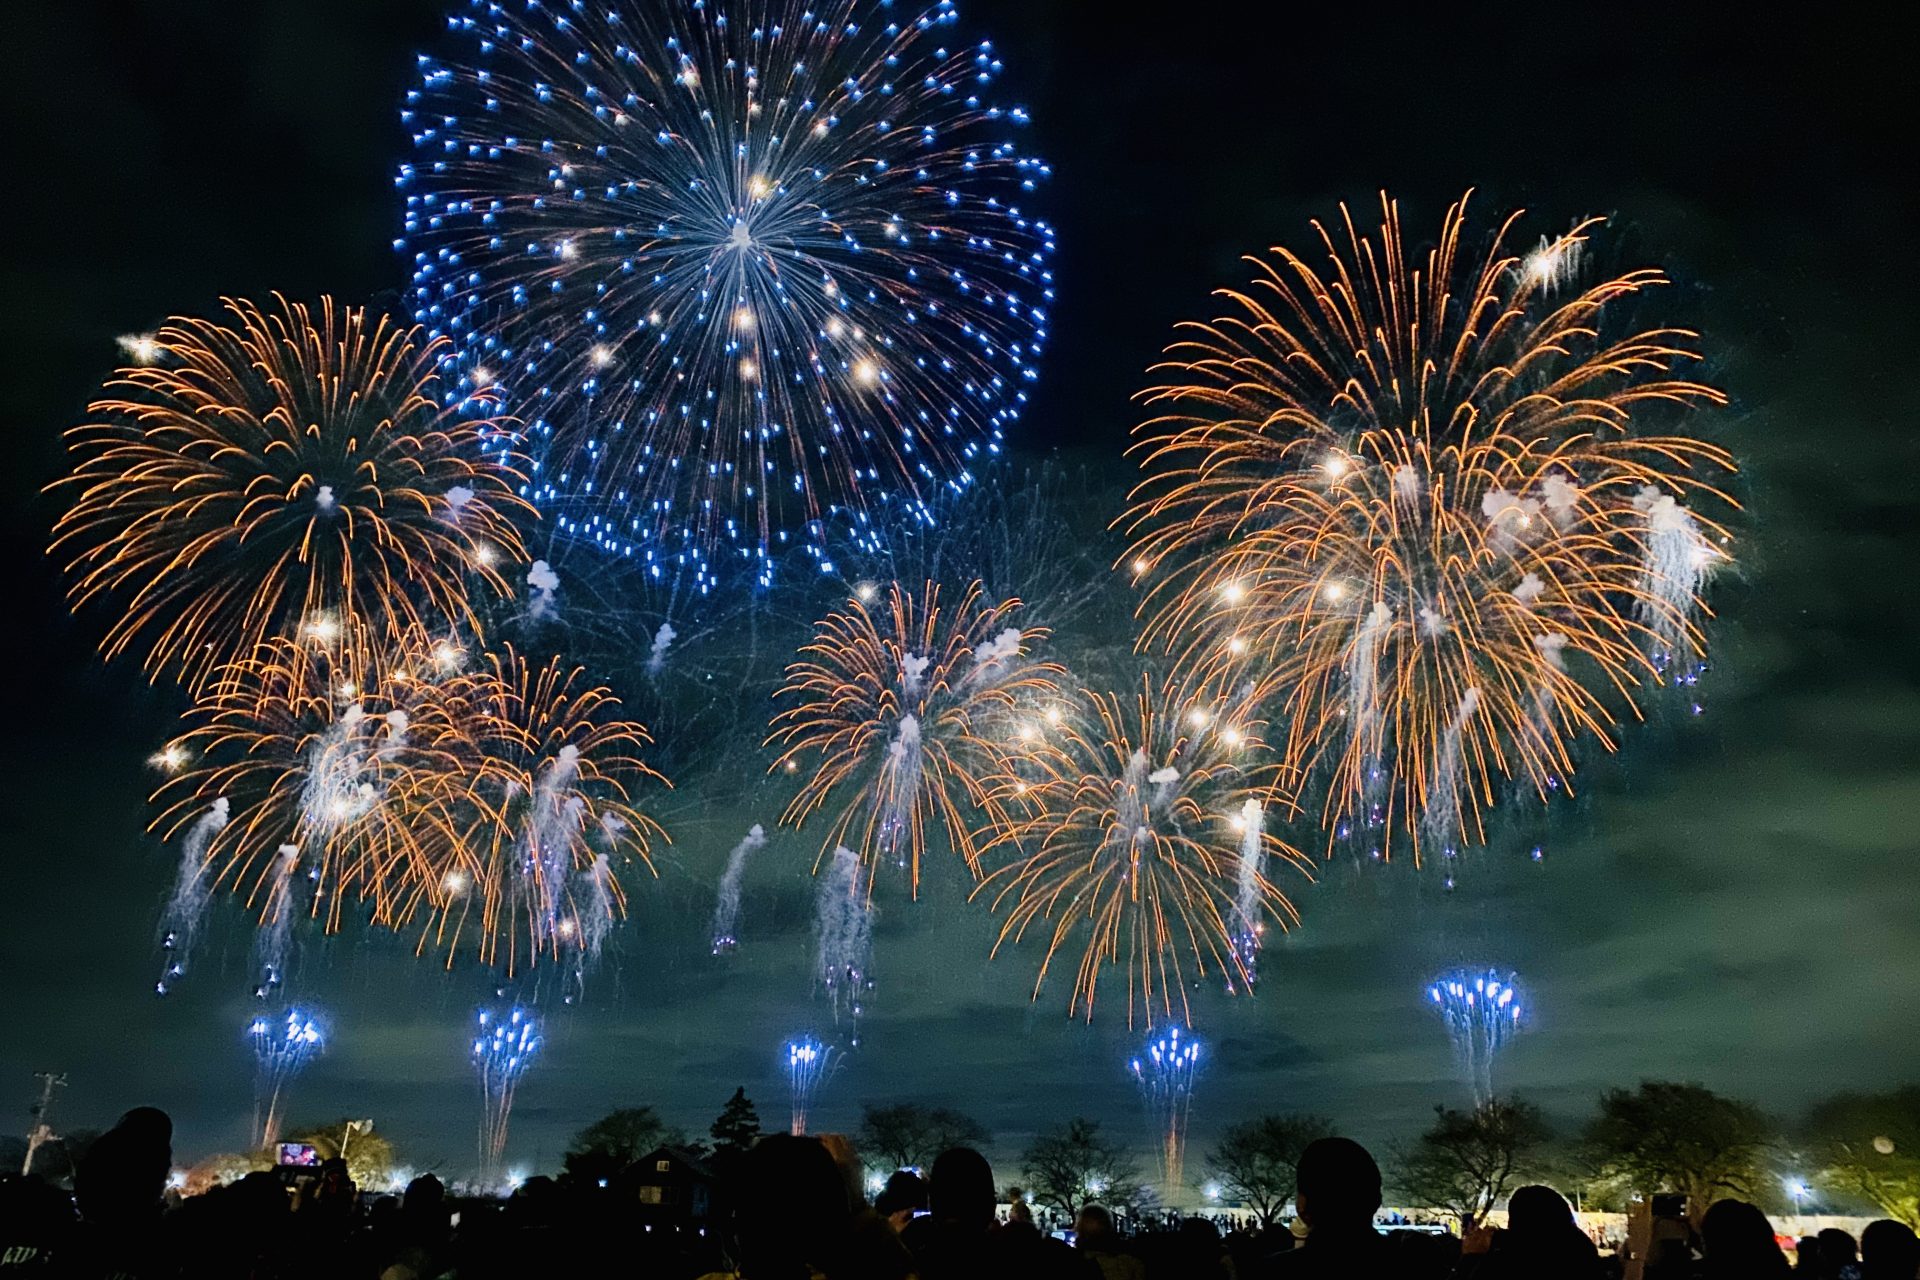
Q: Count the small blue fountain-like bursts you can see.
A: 5